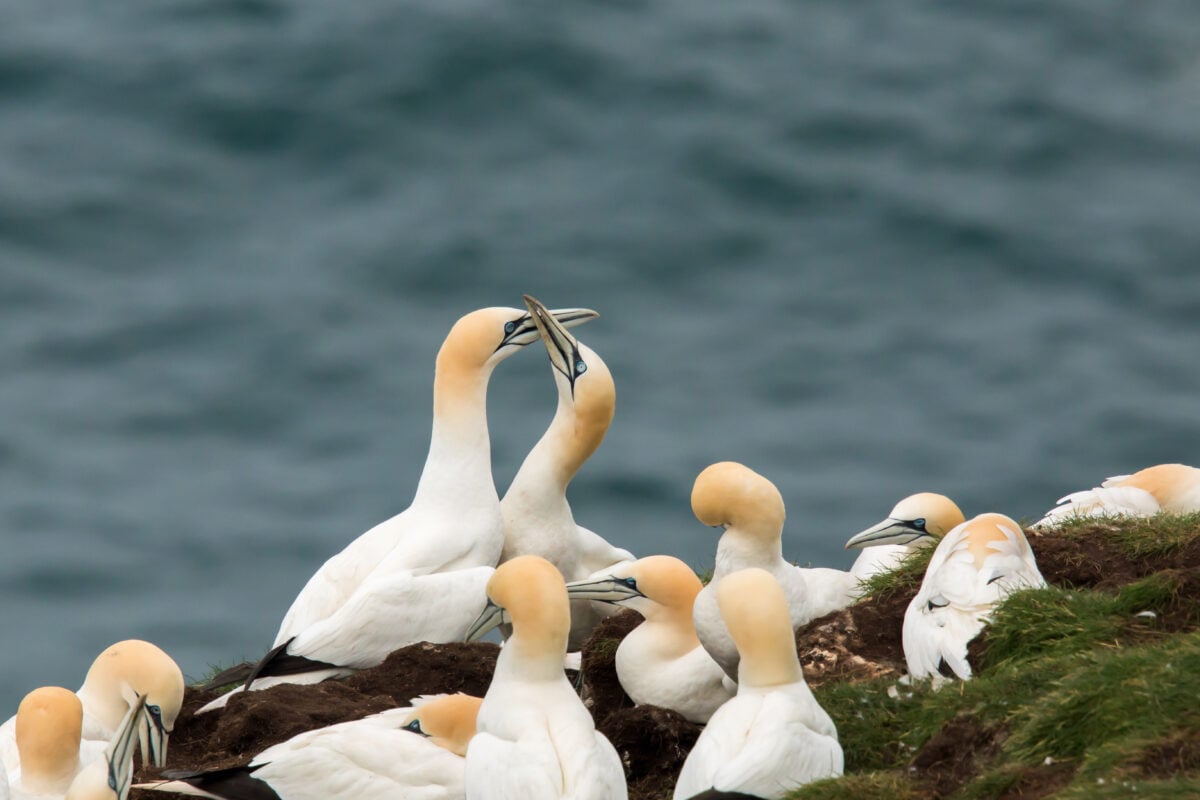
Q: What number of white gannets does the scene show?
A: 13